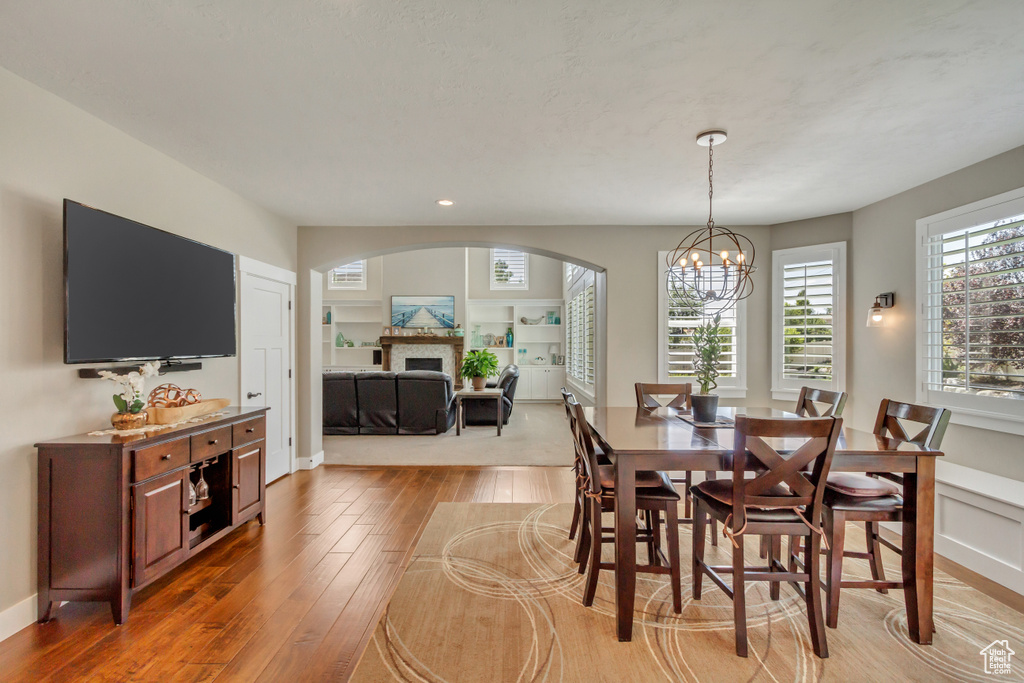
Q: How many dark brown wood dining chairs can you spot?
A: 6